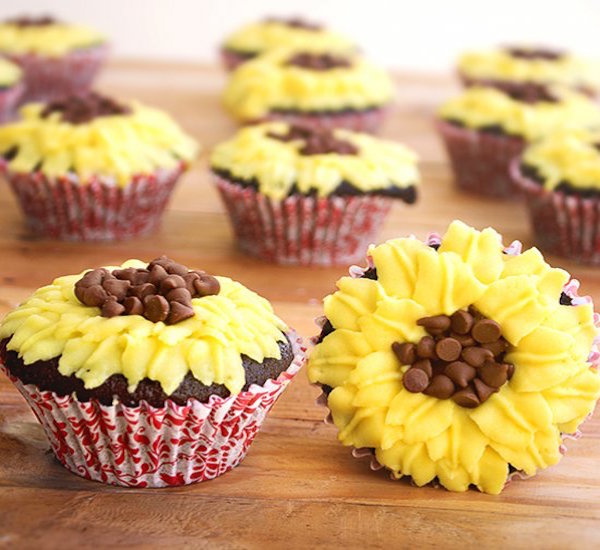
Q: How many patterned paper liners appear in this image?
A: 11